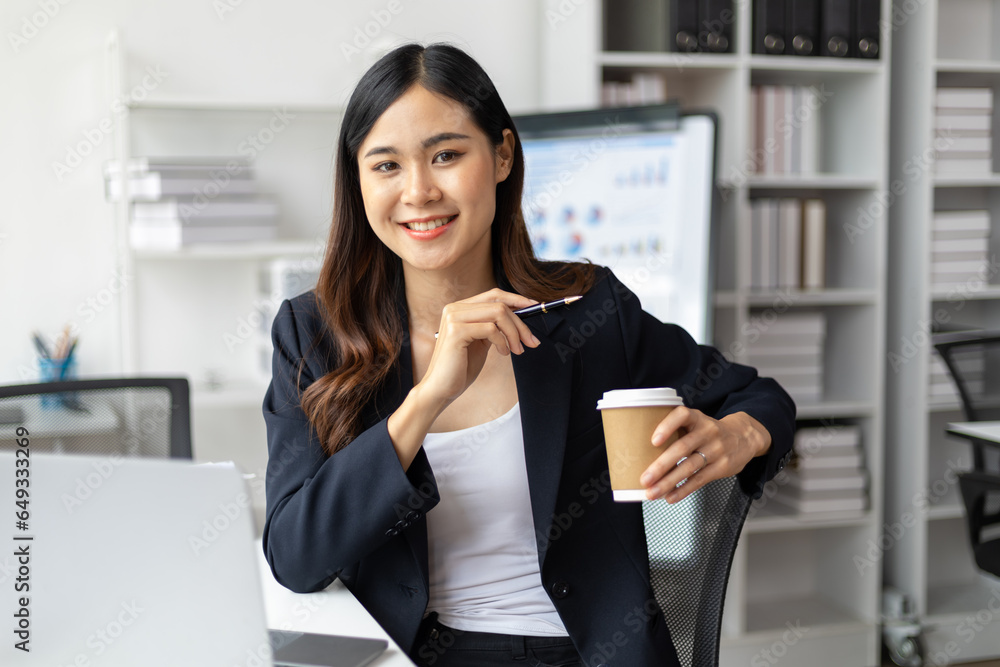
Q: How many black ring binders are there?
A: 6